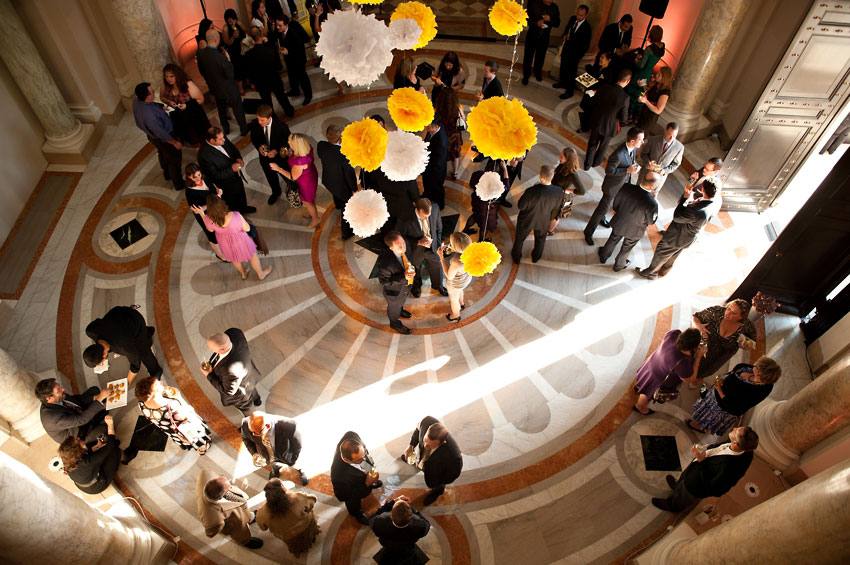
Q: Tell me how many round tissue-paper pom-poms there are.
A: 12